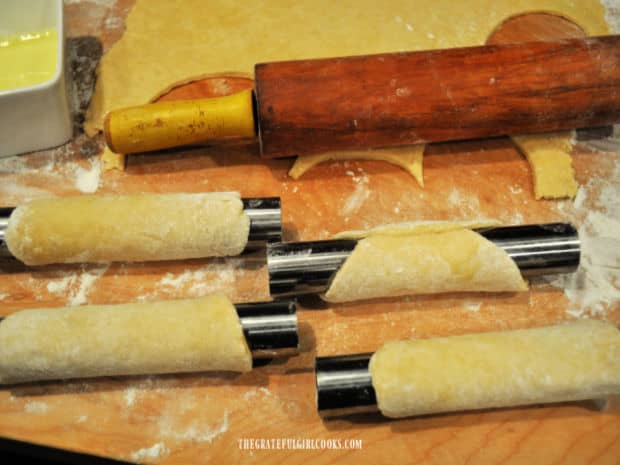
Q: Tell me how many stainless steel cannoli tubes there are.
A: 4